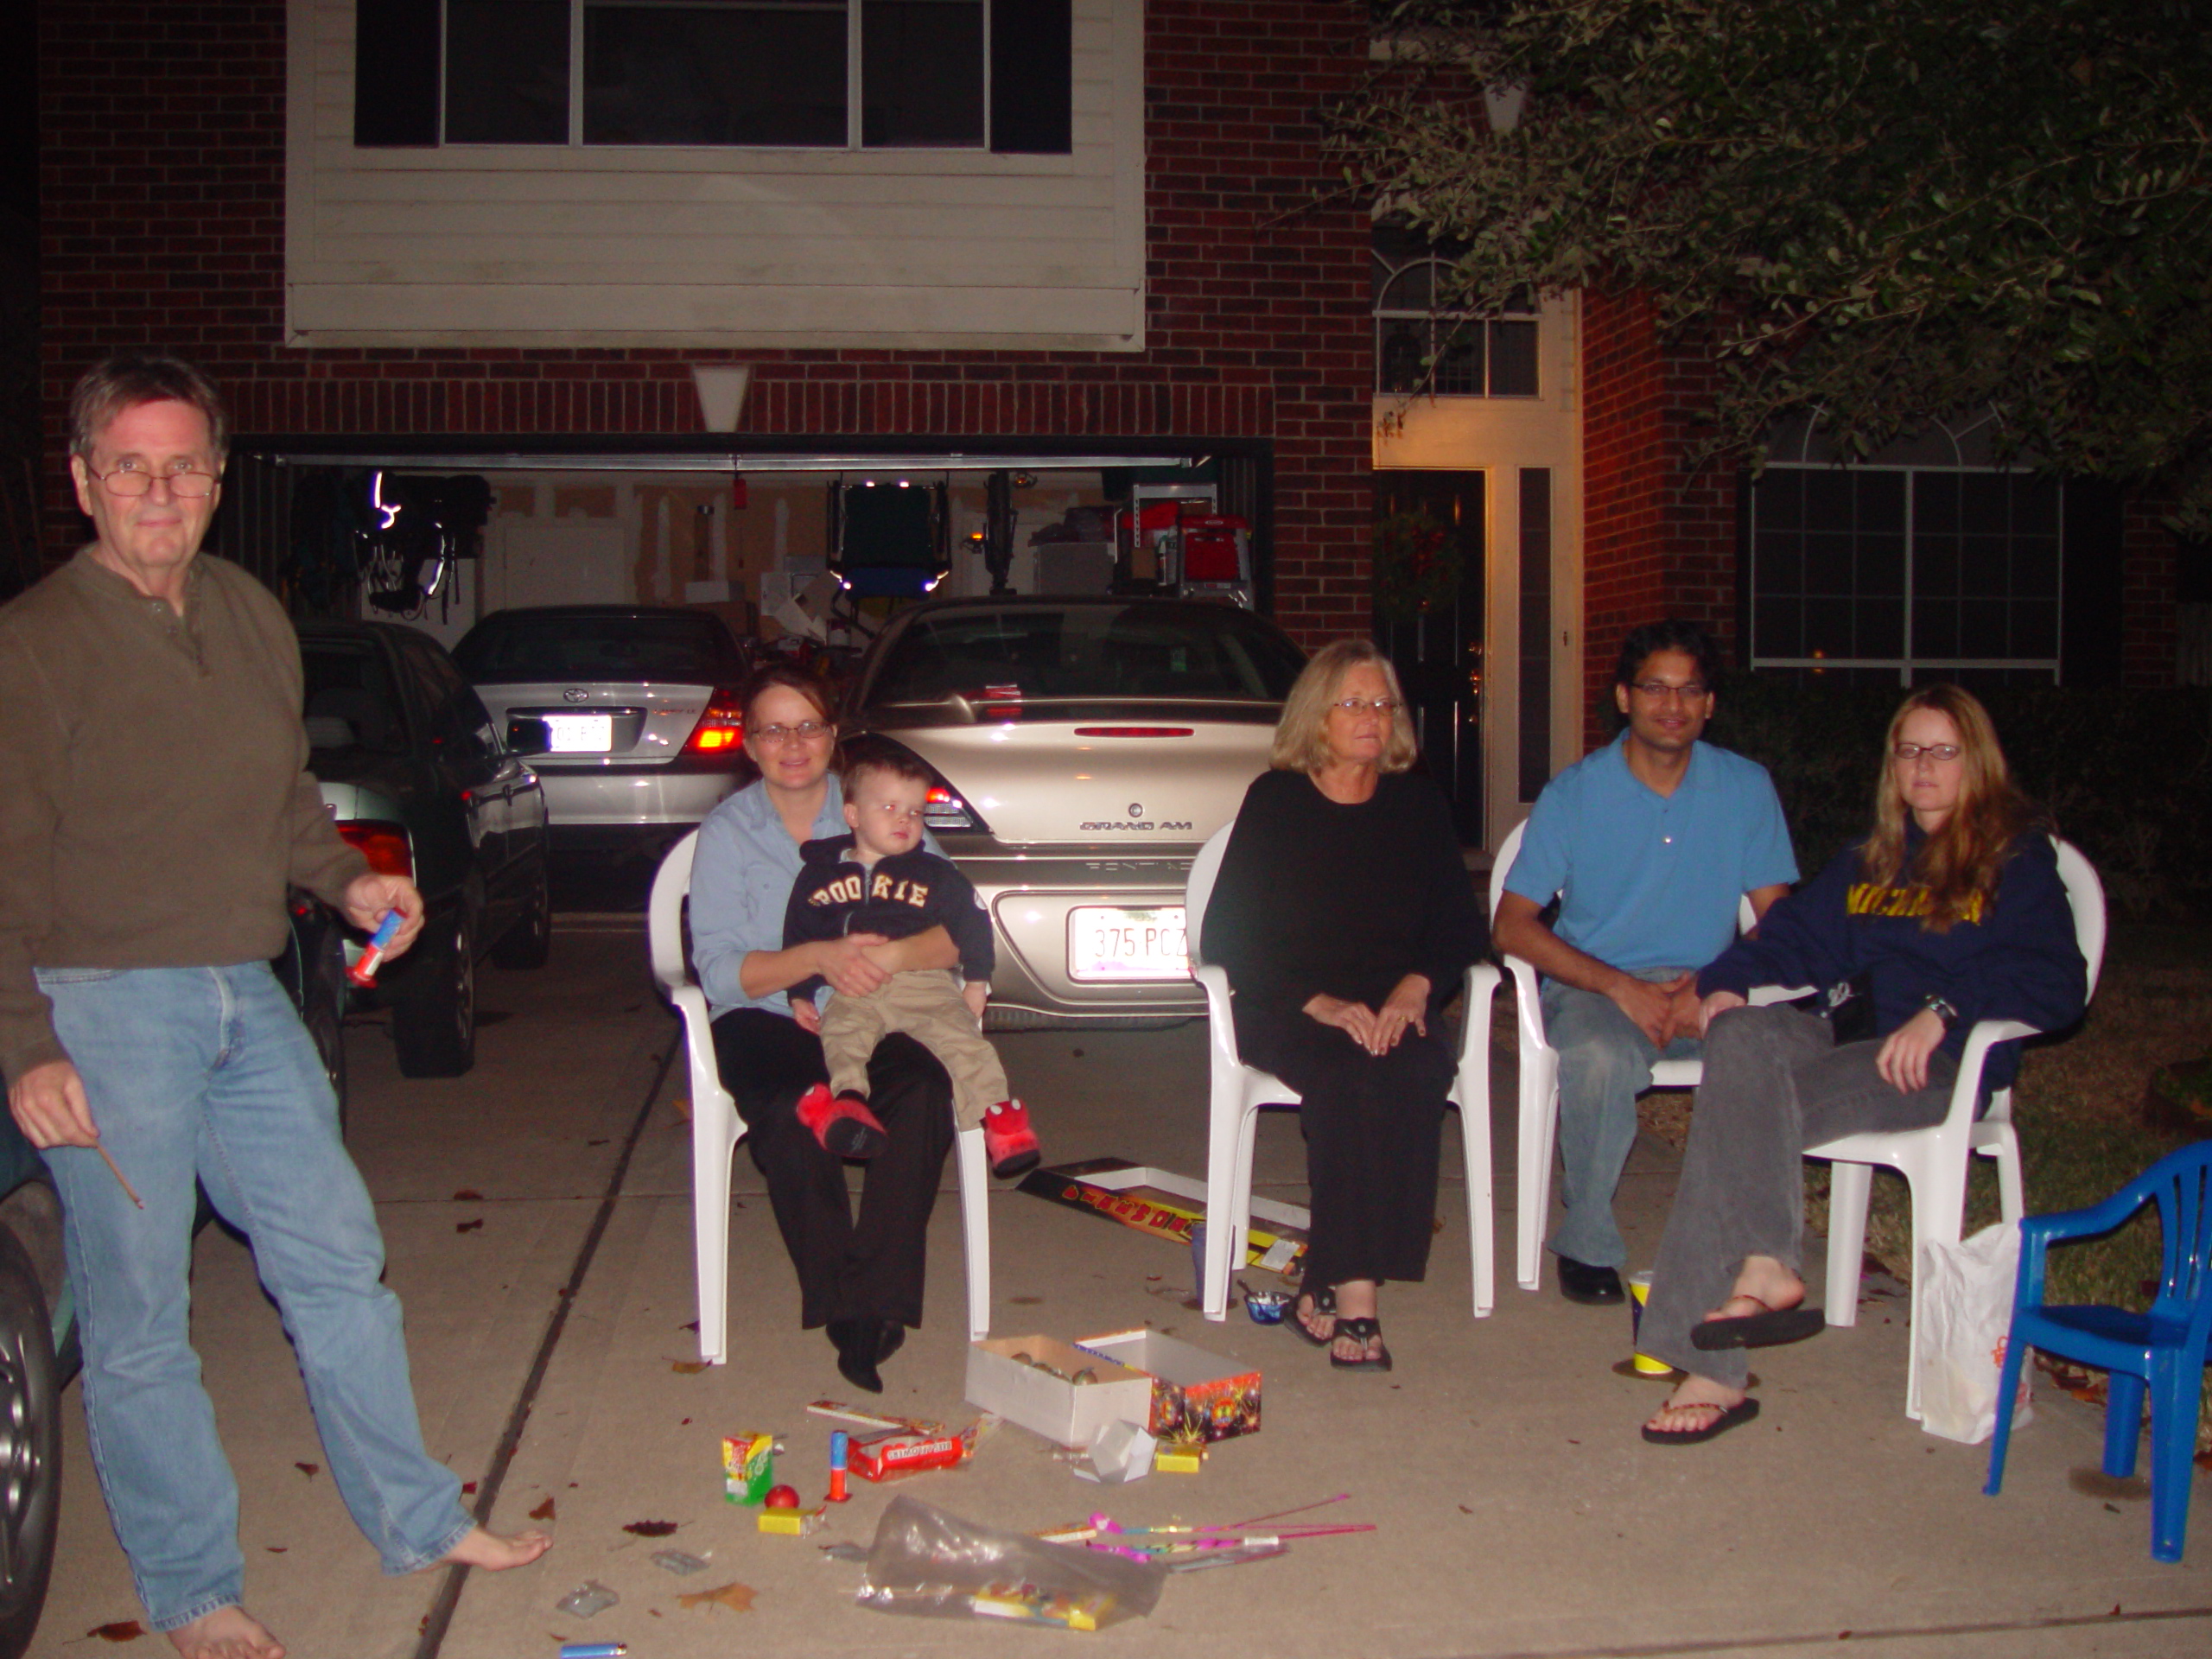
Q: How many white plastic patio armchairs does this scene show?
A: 4